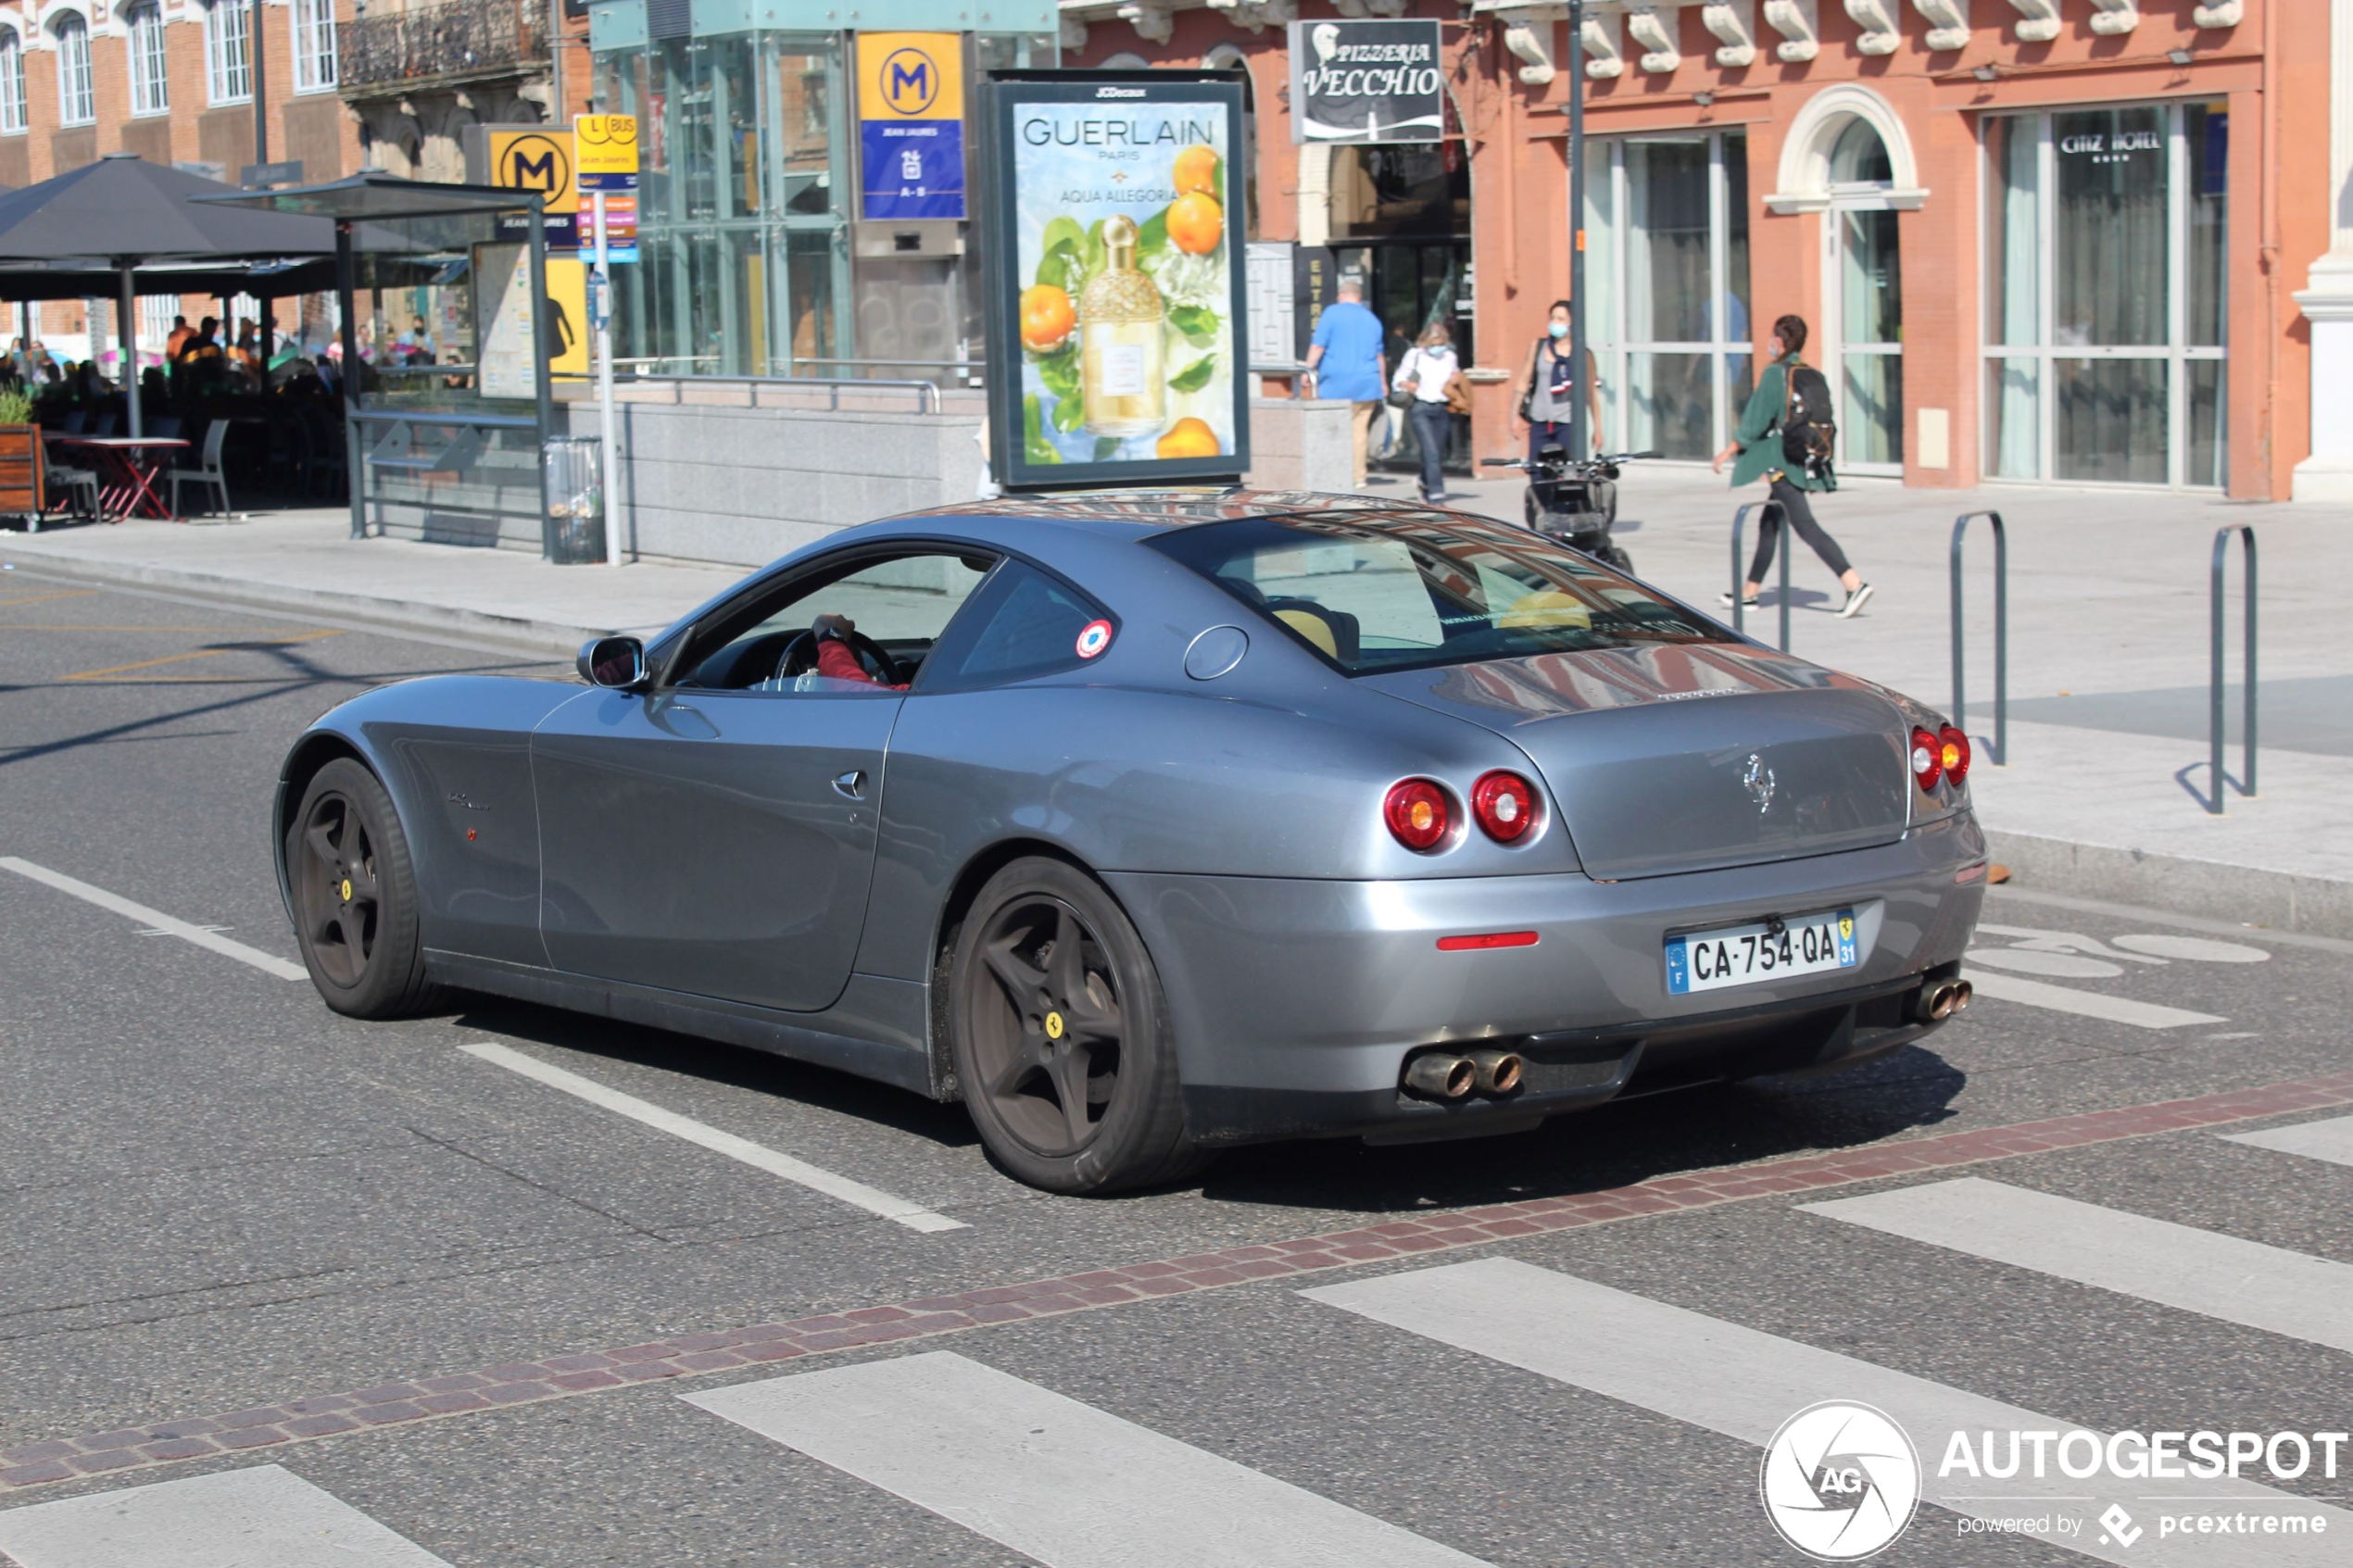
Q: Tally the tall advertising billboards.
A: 1